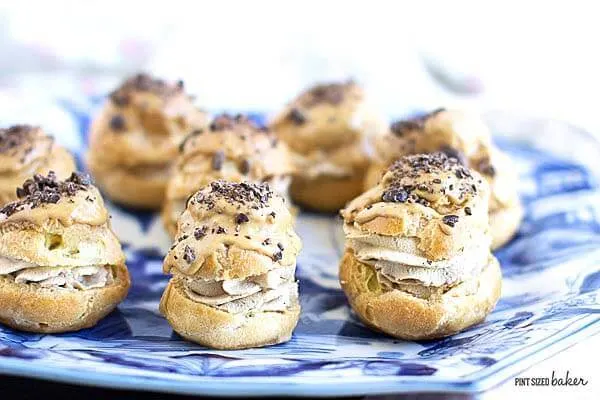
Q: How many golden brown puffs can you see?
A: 8